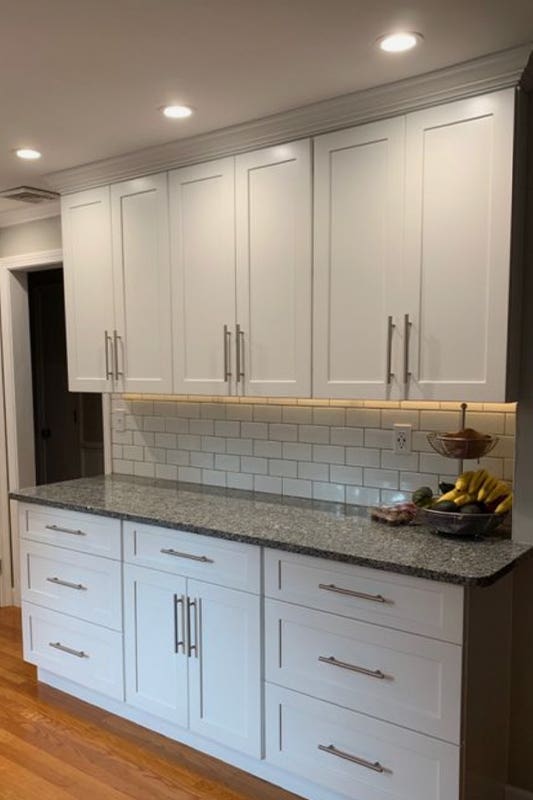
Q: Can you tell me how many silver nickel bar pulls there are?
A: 15